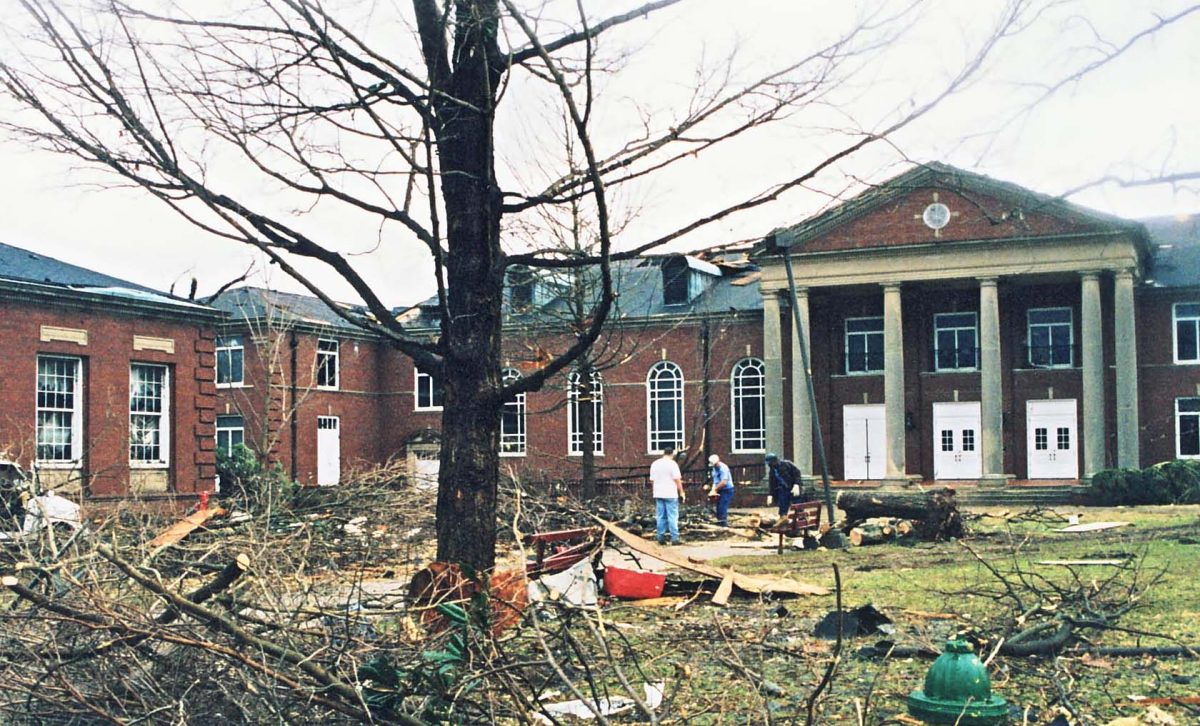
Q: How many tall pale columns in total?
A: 6